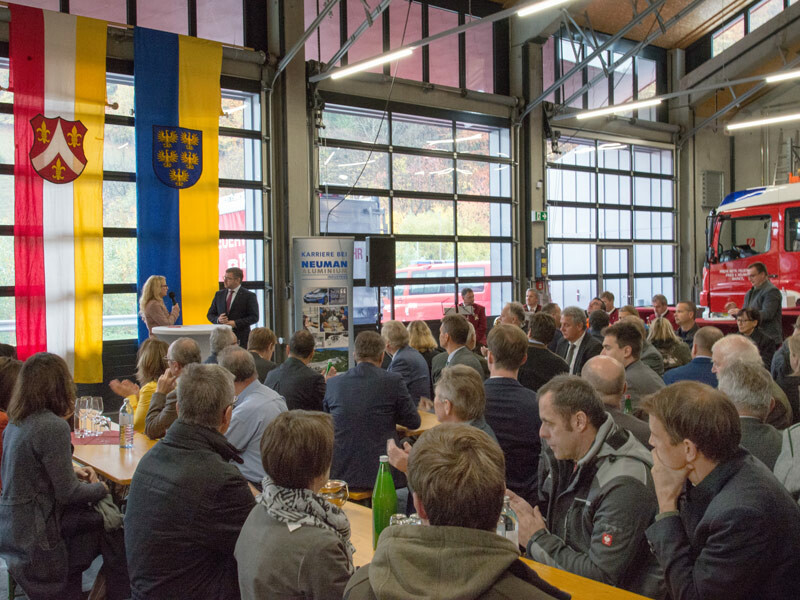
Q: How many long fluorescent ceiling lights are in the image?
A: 5